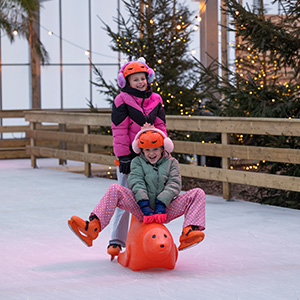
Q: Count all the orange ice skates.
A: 3